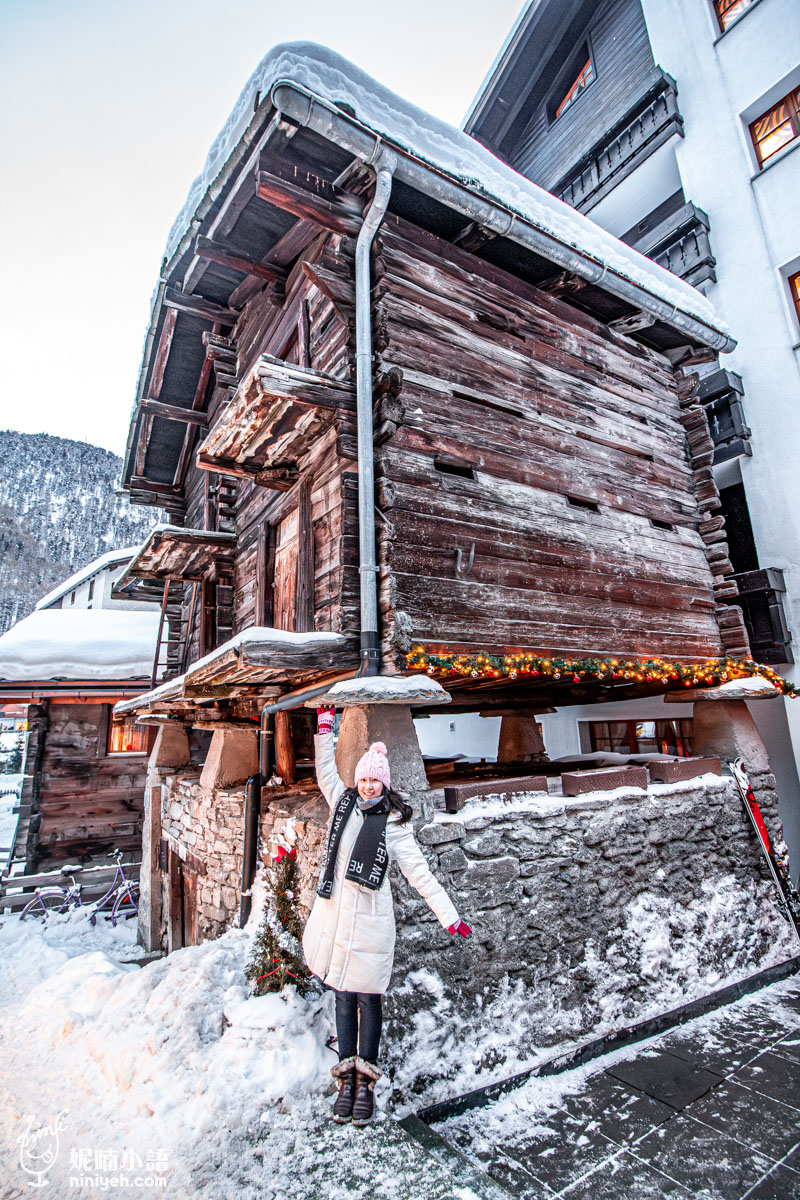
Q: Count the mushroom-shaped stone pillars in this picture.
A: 5